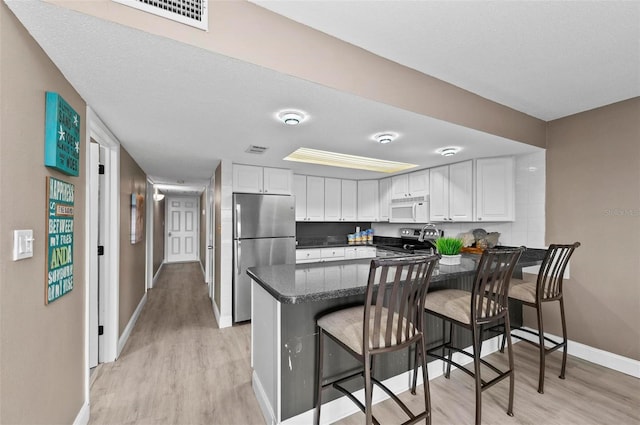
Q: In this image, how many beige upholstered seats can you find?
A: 3